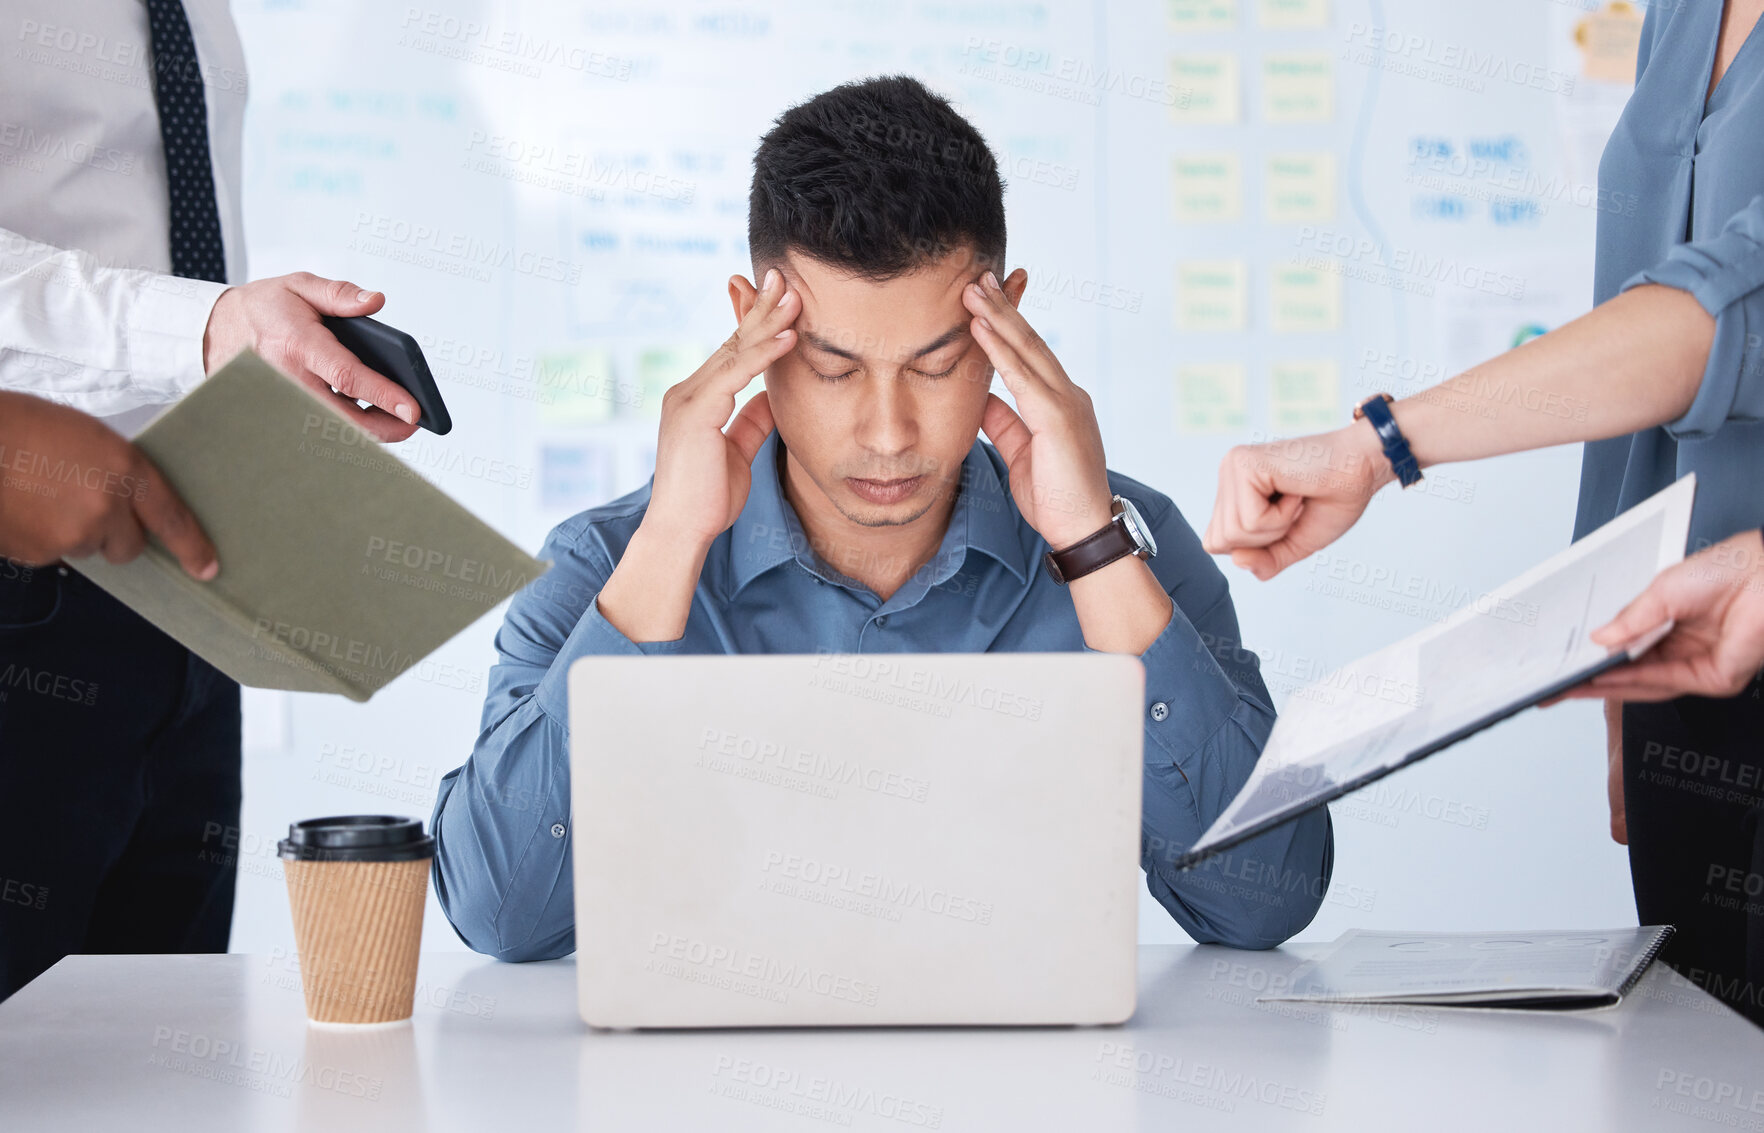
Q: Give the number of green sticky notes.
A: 2